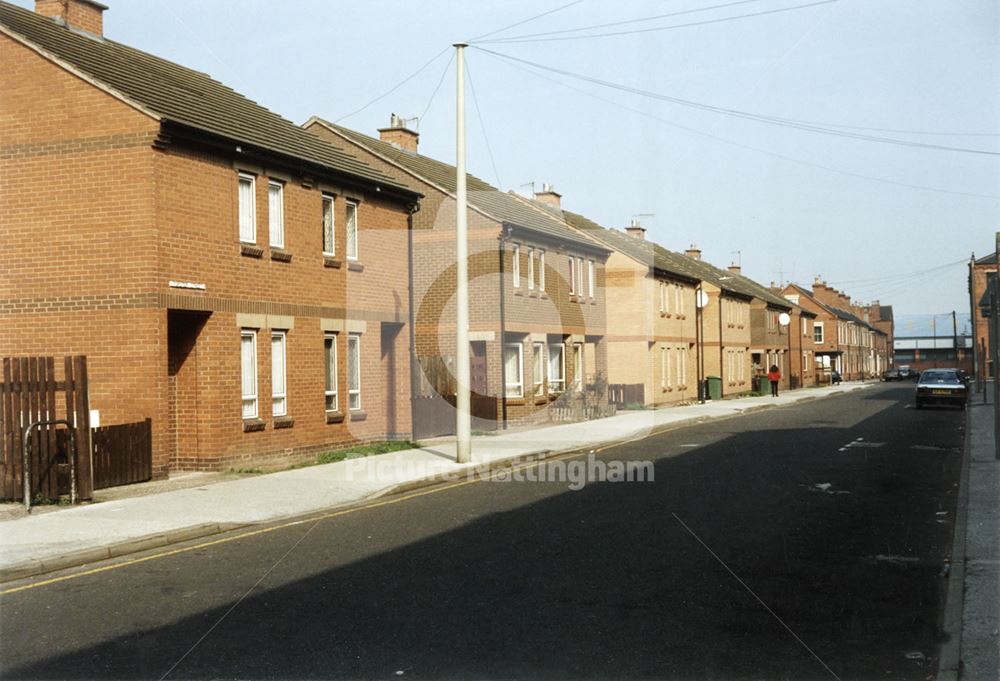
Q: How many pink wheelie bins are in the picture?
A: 0